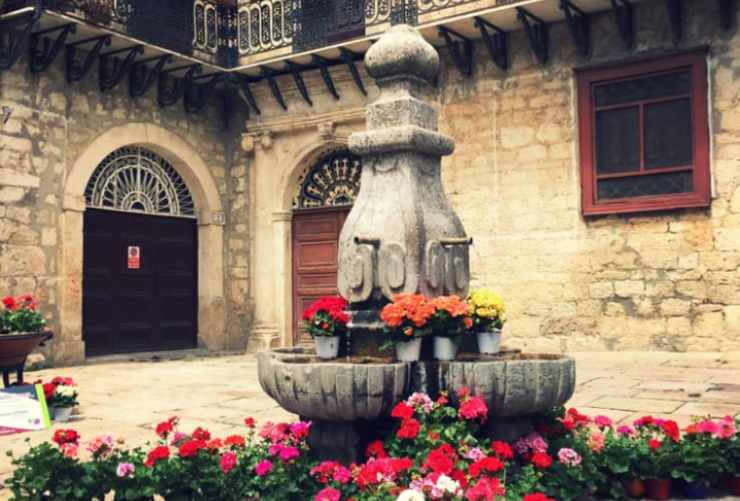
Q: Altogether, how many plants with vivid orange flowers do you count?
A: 2